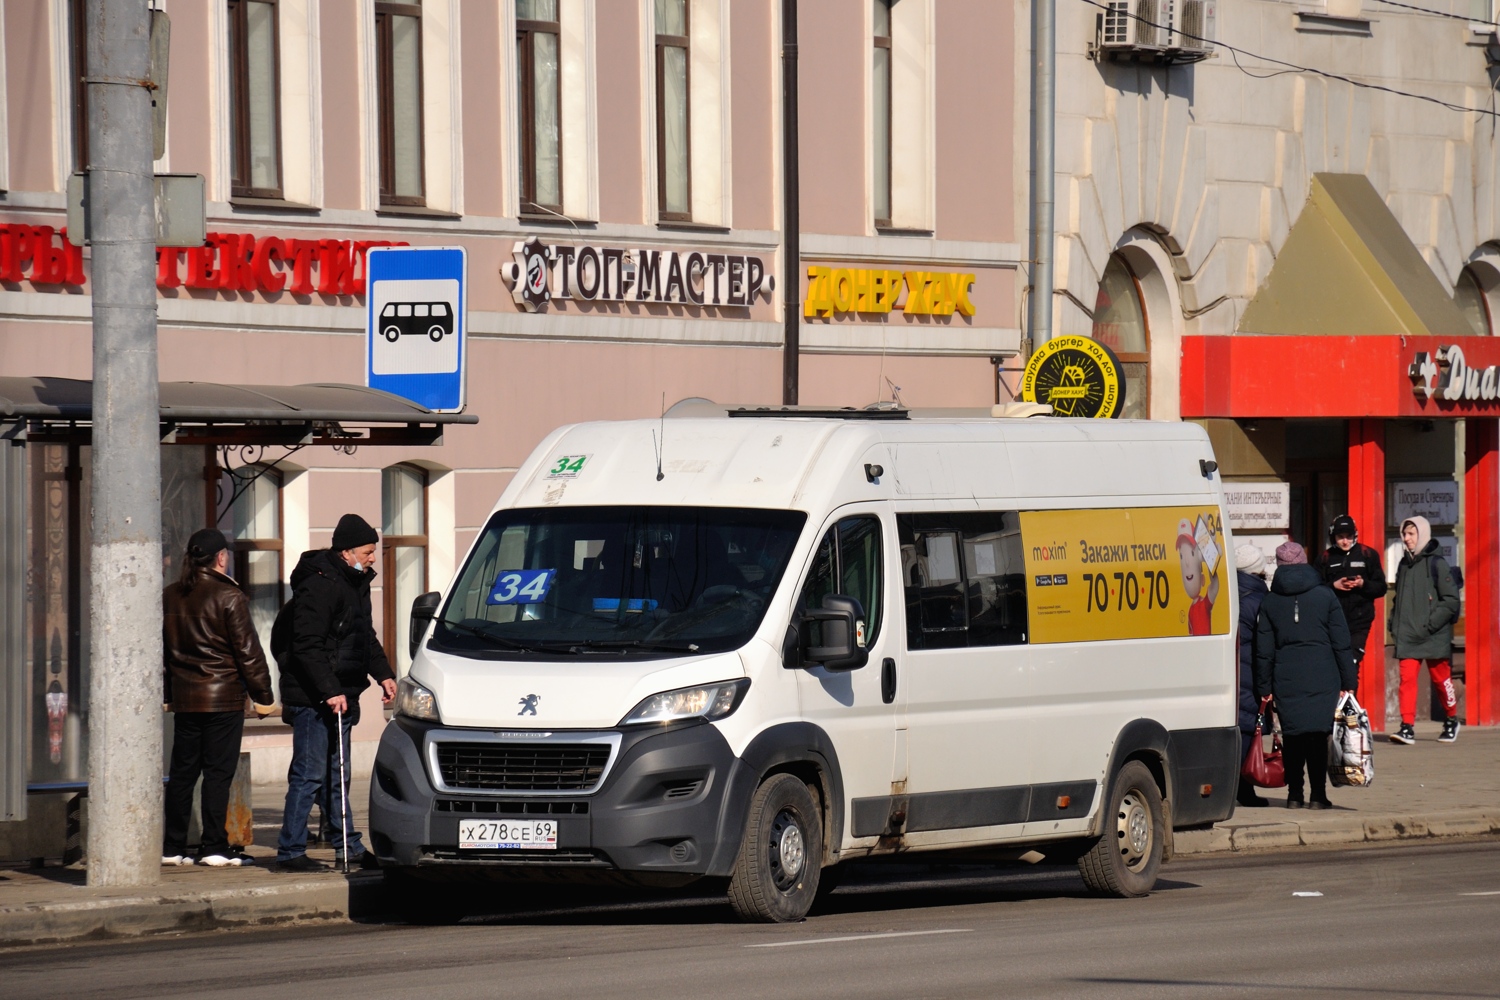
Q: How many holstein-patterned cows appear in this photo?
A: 0